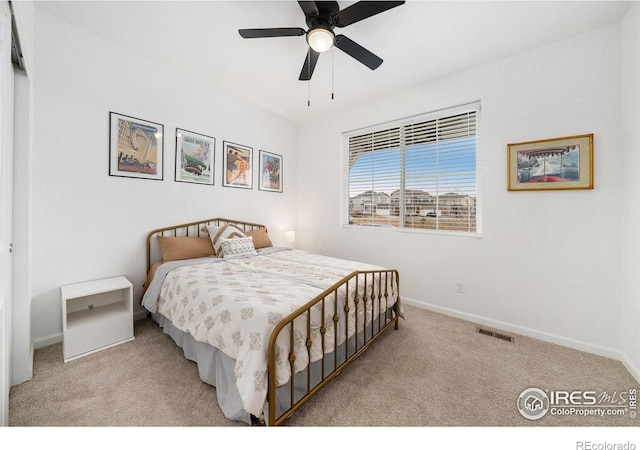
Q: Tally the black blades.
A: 5